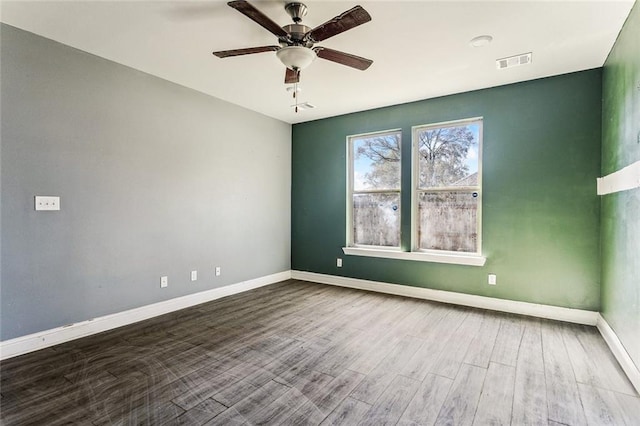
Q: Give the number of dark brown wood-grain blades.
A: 5